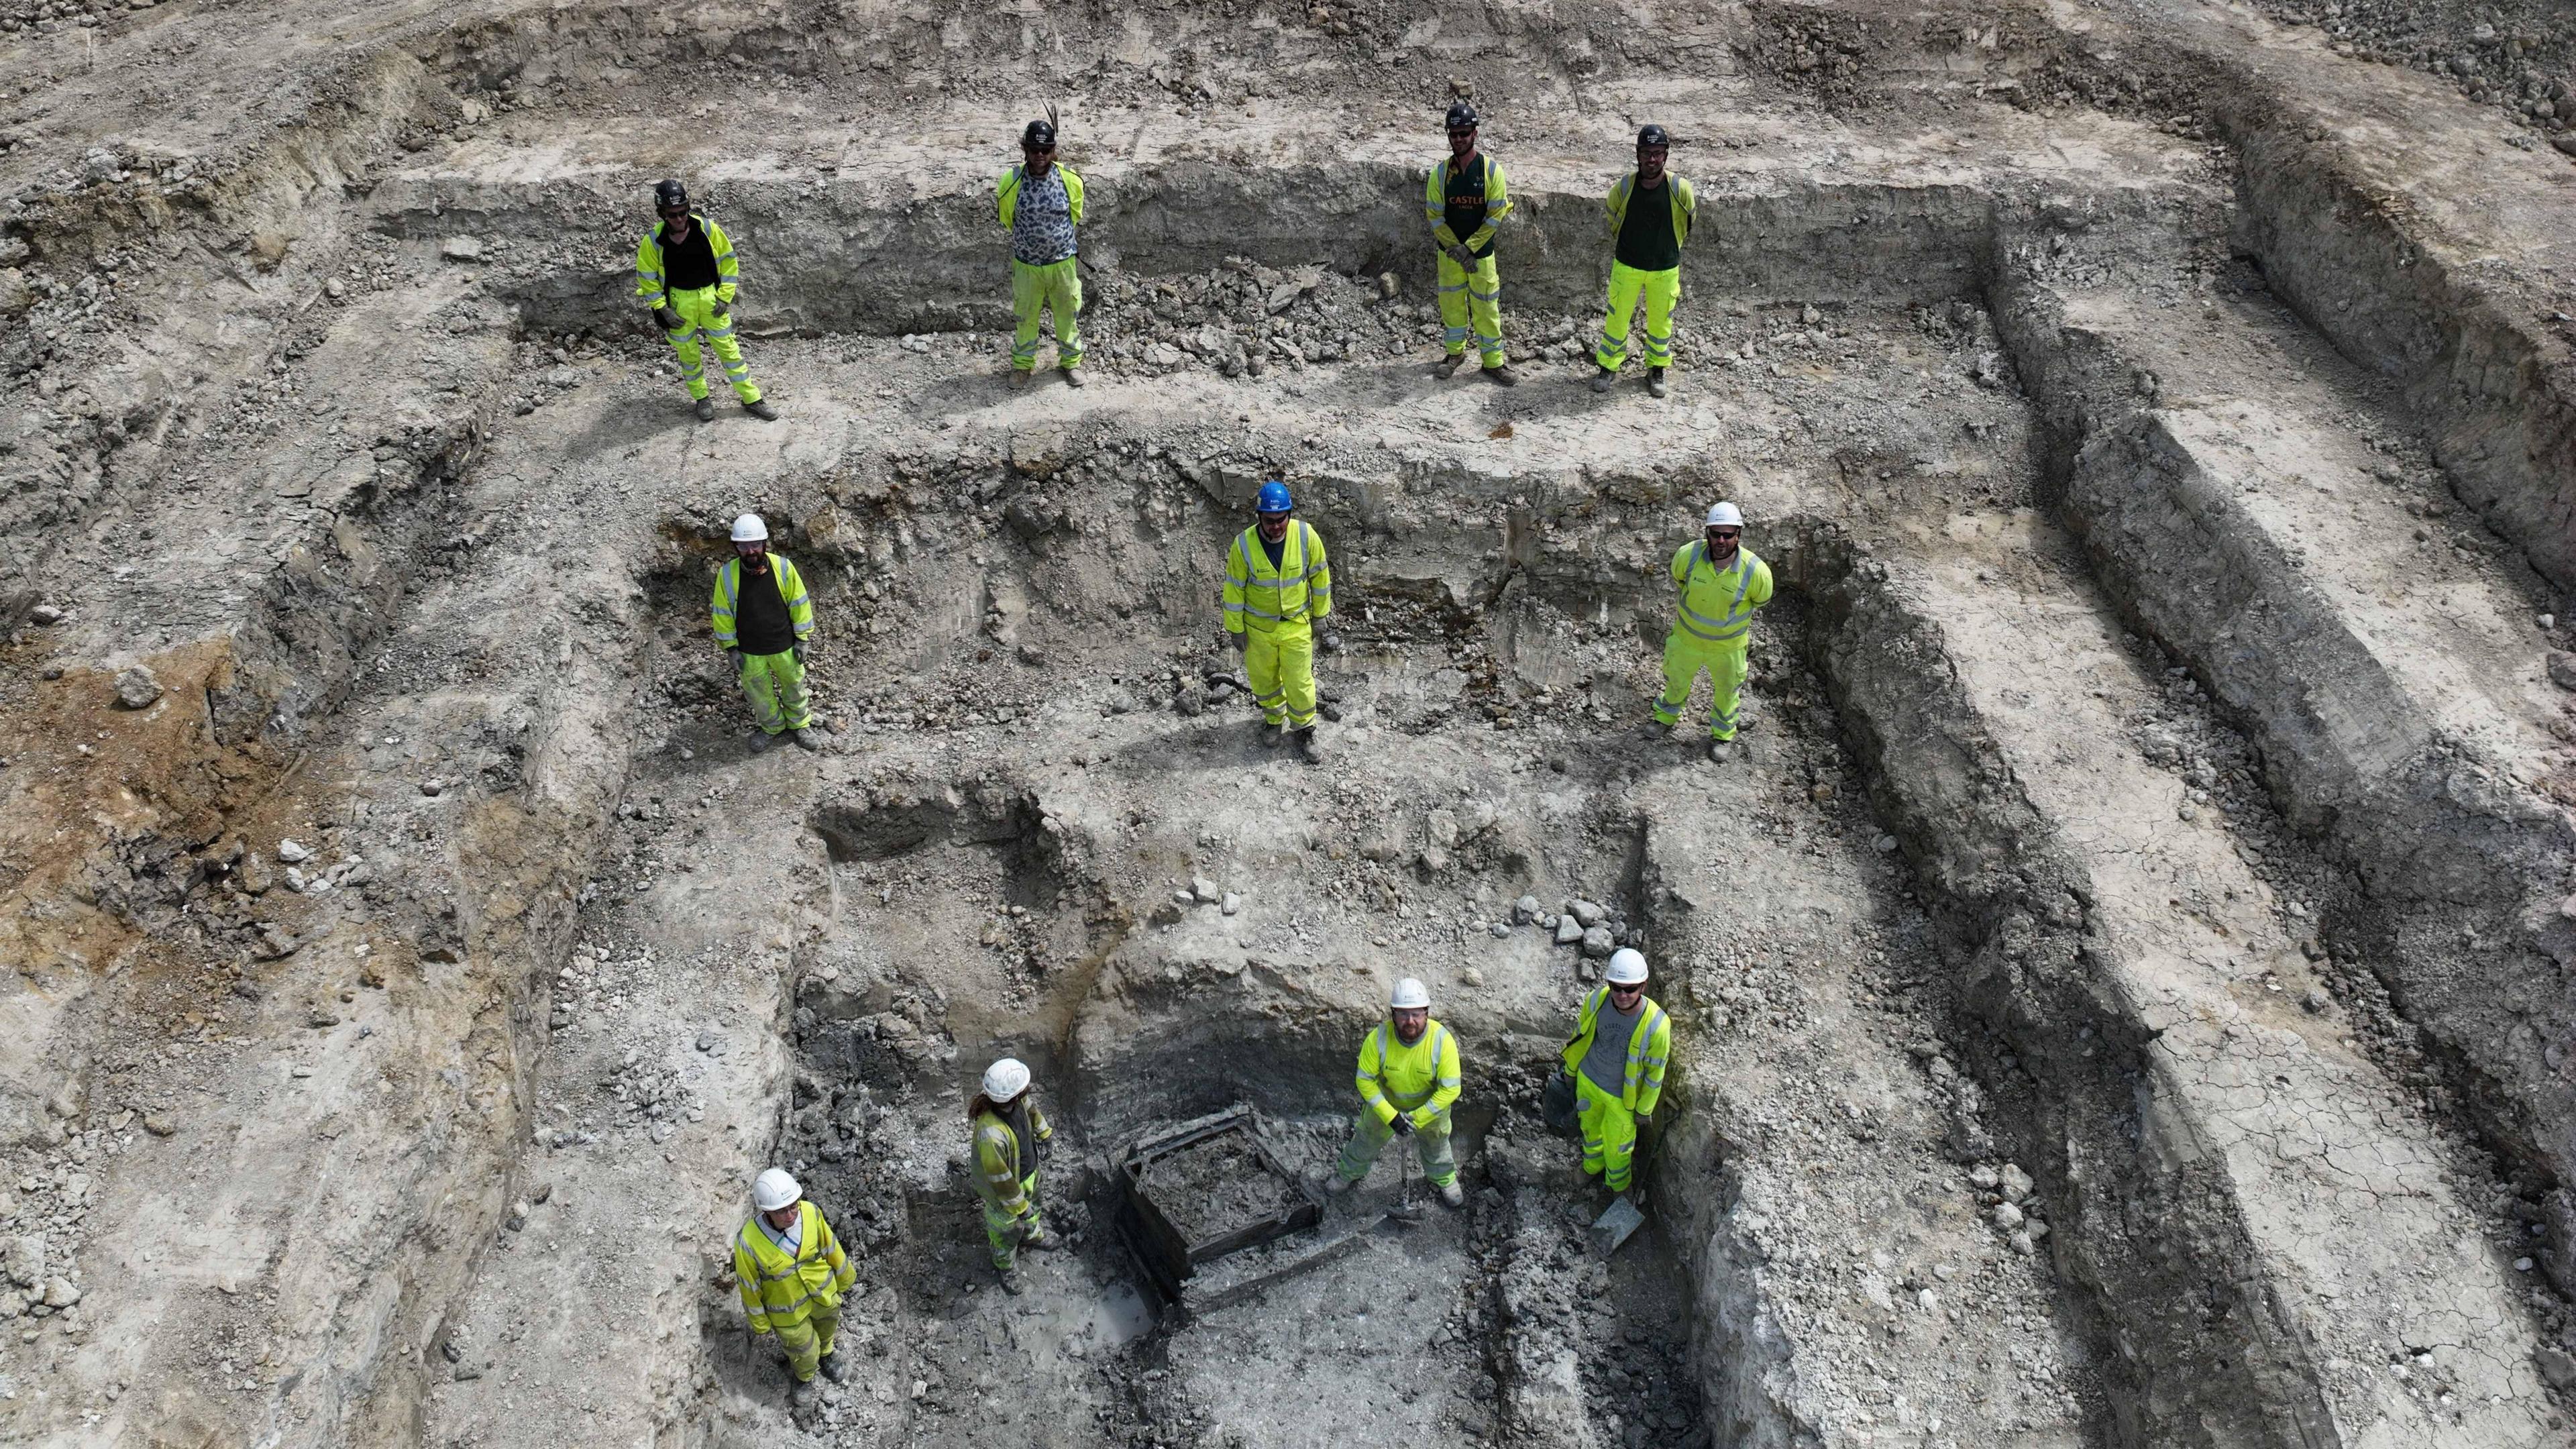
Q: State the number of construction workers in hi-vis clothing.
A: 11